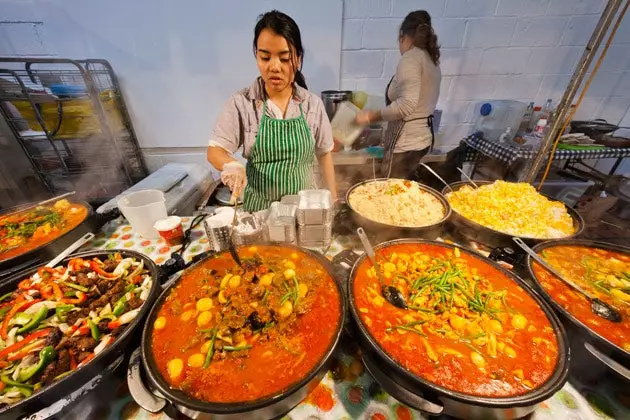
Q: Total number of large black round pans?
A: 7